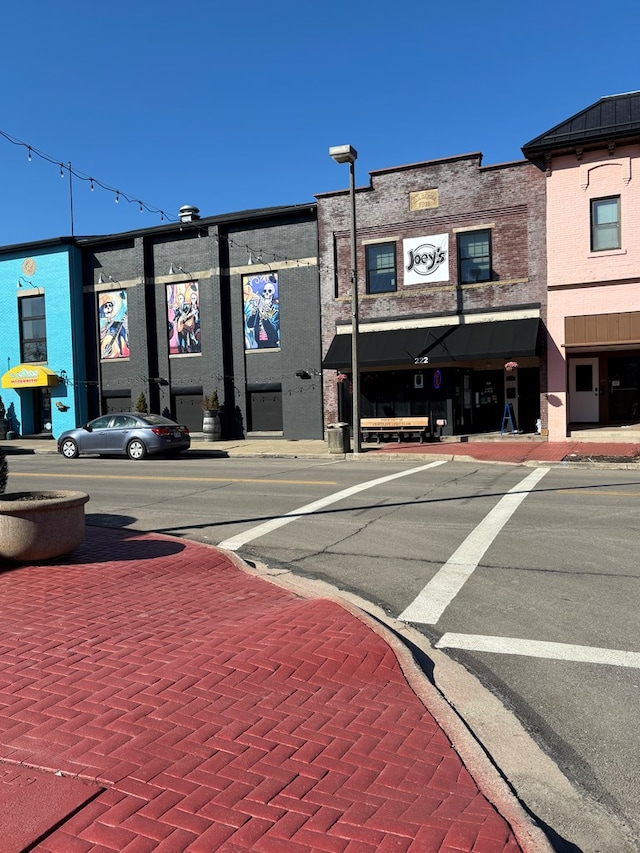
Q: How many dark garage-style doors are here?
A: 3